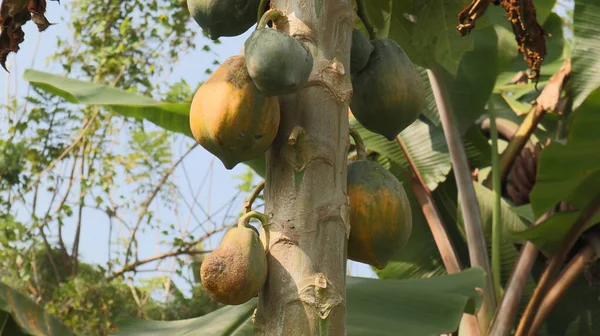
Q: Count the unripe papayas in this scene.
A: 4